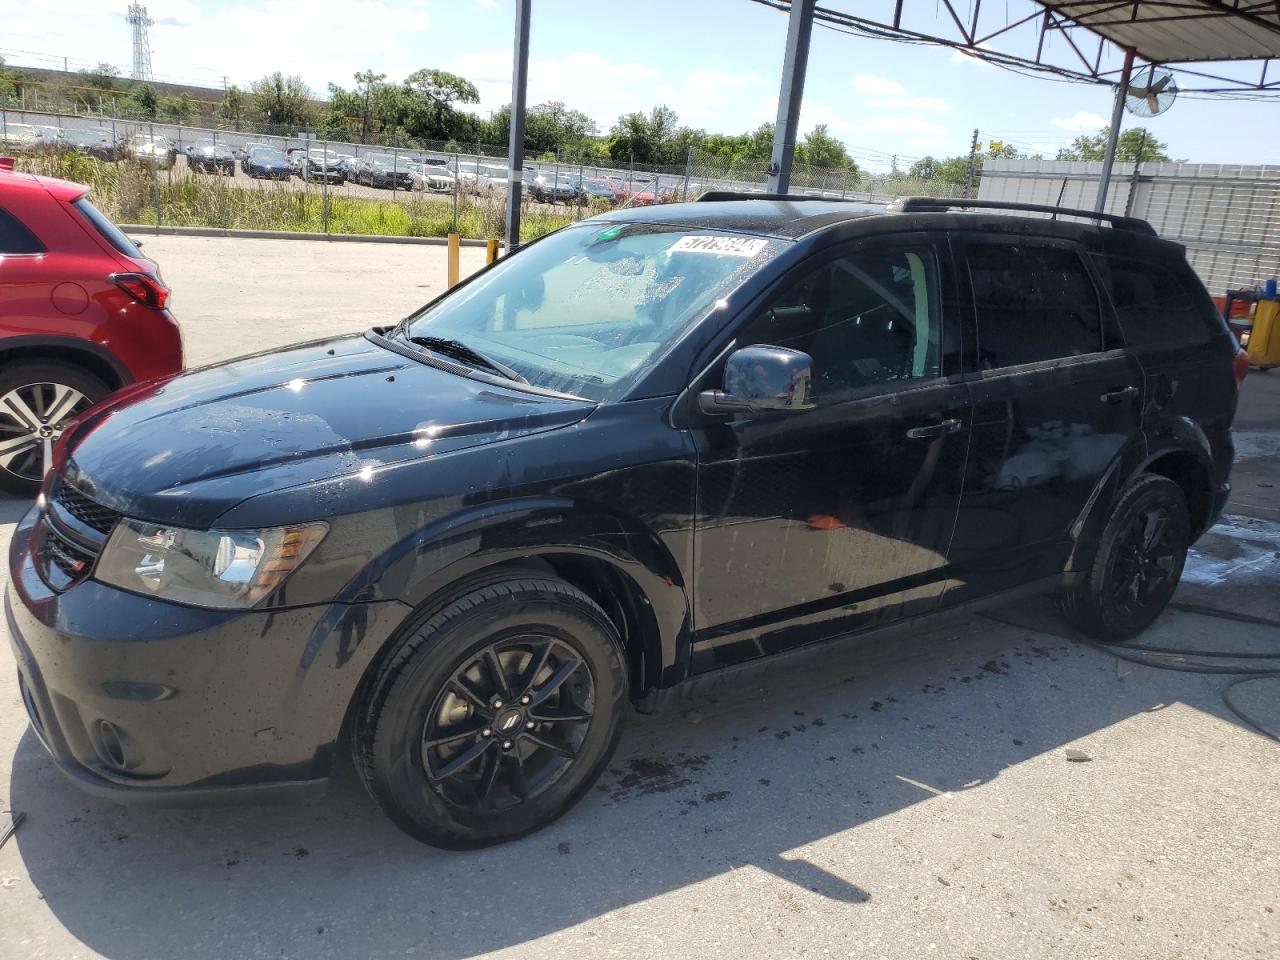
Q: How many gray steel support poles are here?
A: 3